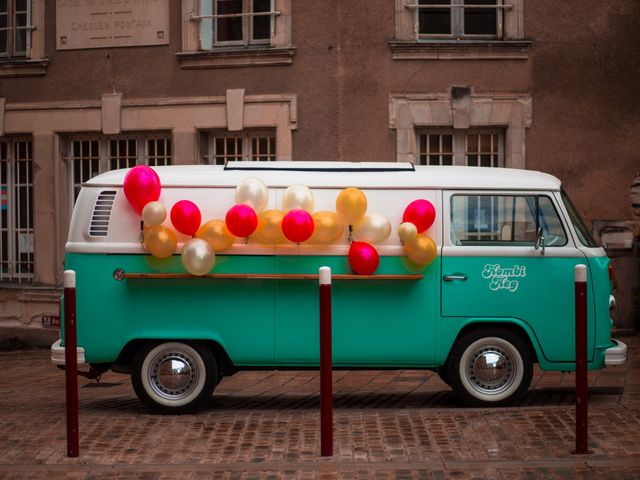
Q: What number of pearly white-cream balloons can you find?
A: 6